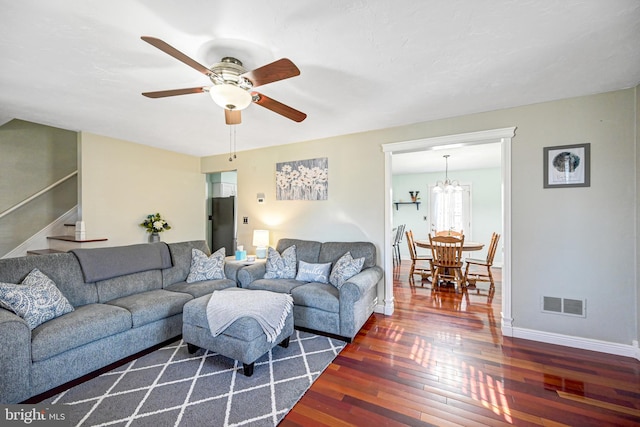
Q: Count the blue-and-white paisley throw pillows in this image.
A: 4